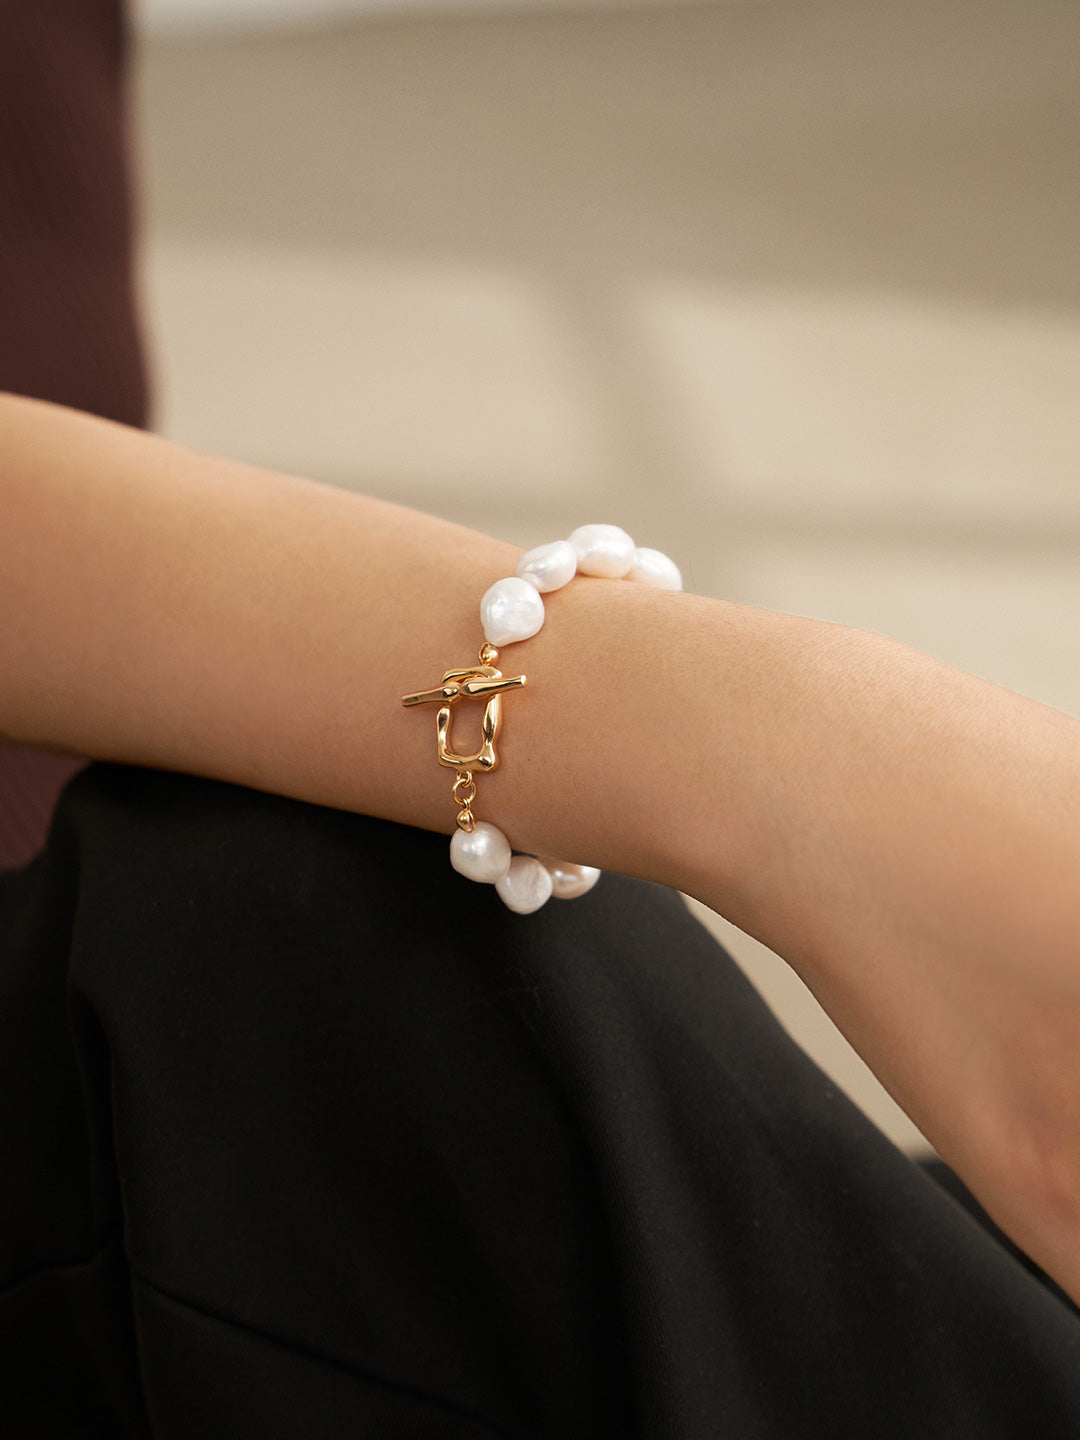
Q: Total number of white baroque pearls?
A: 7